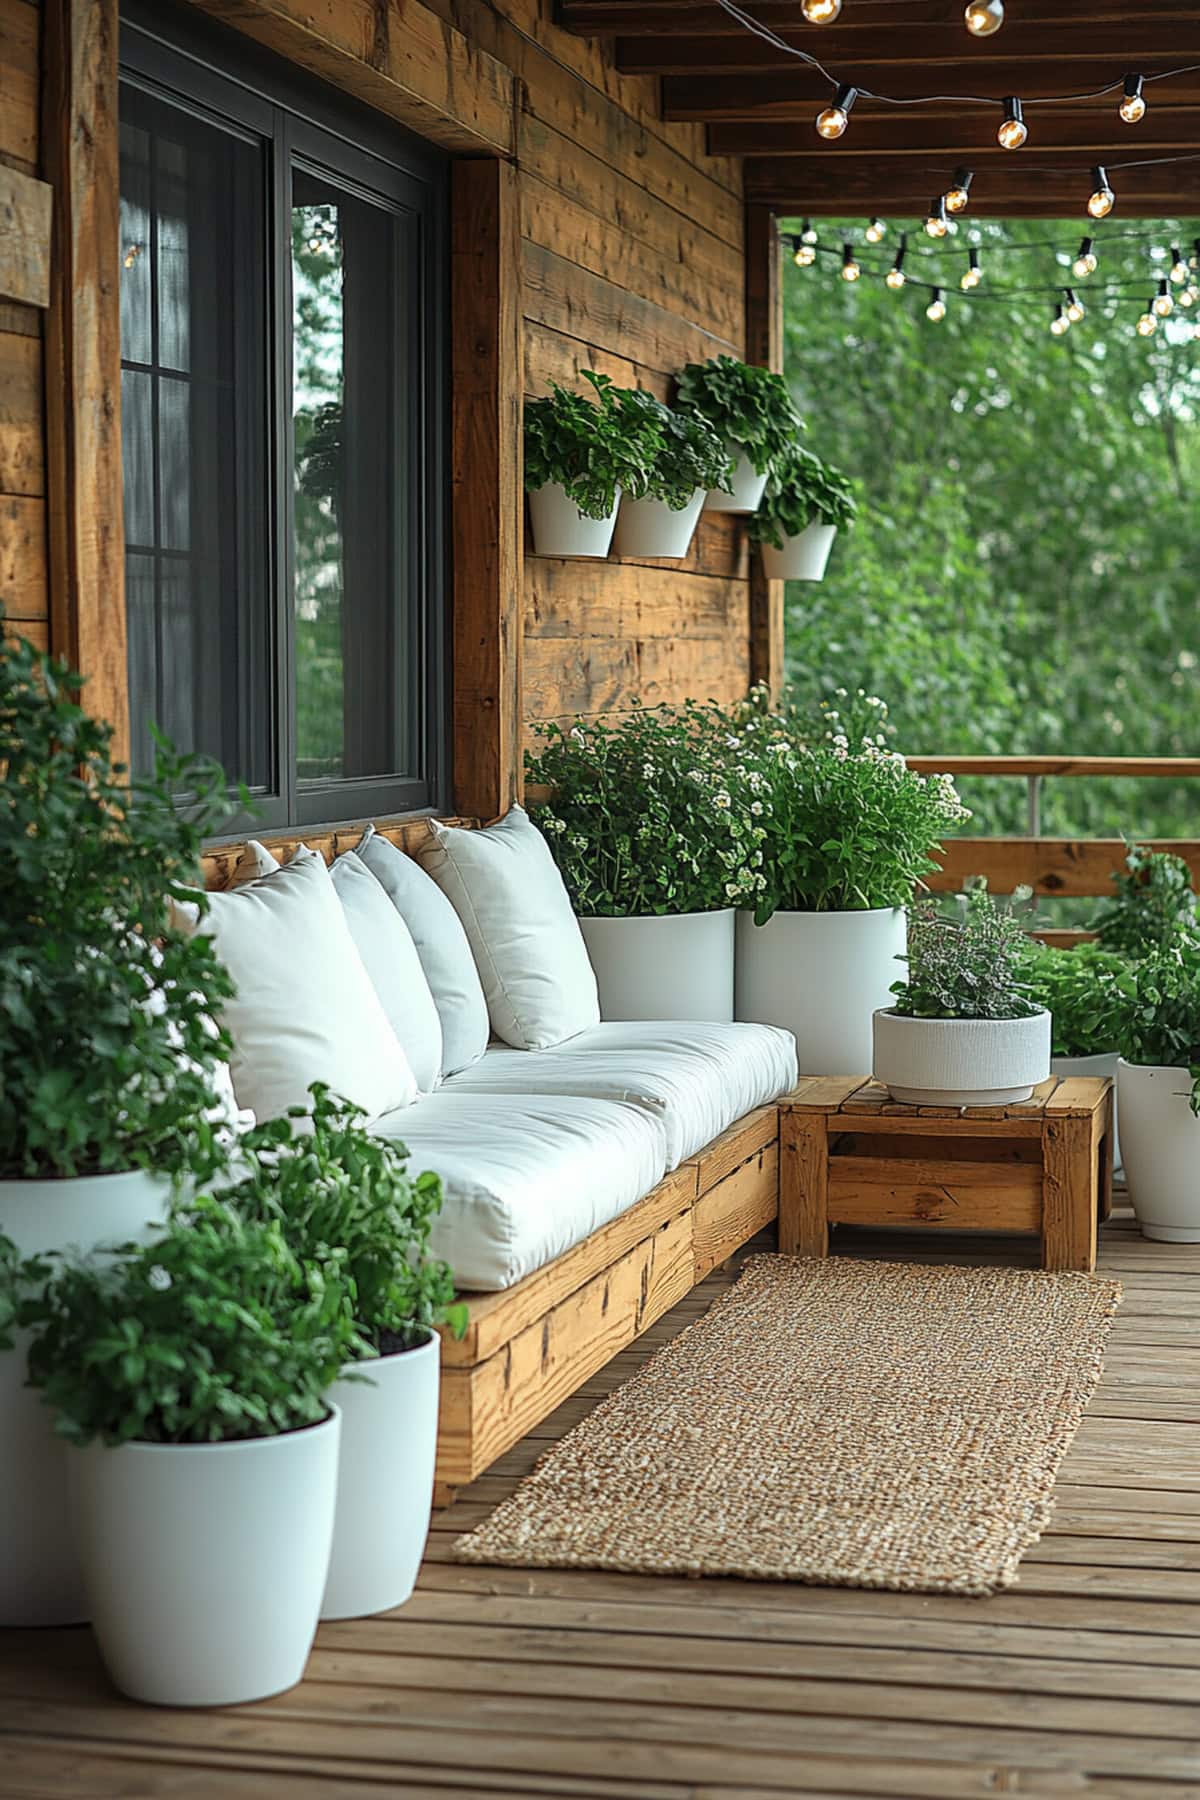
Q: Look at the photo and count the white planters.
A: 12